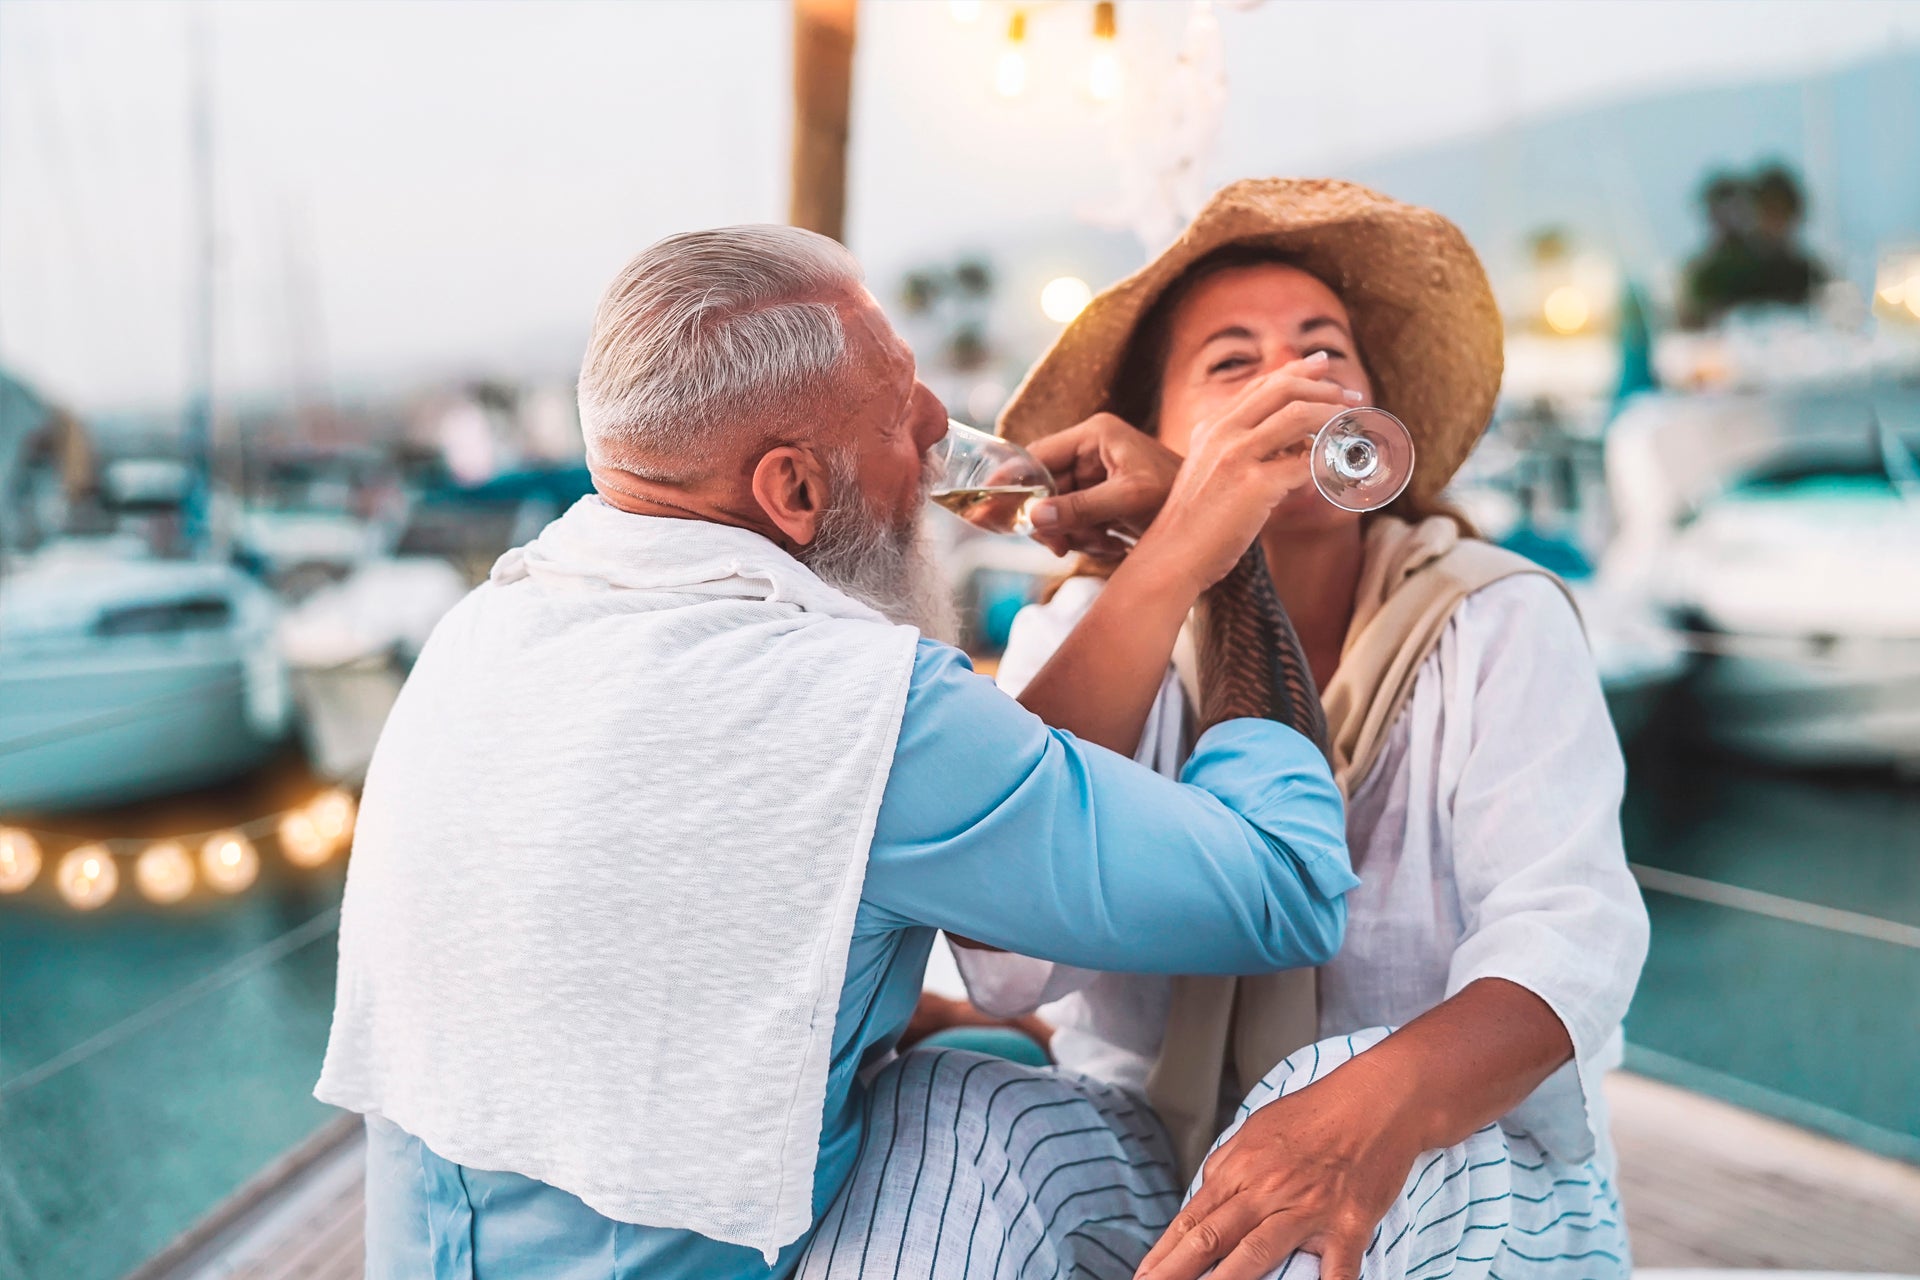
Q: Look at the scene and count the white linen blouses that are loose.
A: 1